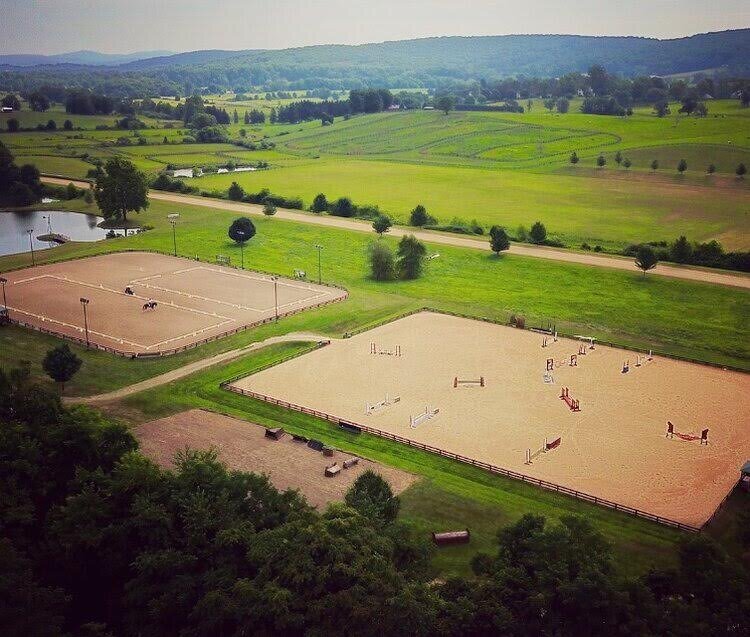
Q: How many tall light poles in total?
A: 7